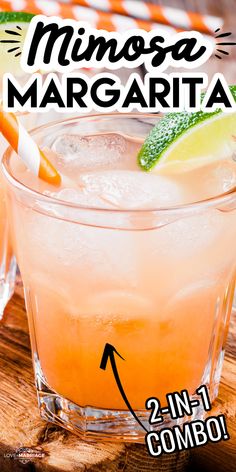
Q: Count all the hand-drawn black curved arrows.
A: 1